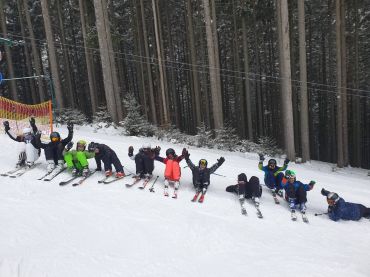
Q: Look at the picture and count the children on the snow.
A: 11